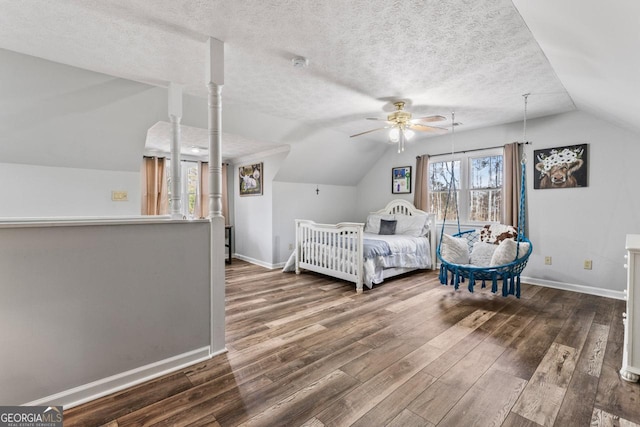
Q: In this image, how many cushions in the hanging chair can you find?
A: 4